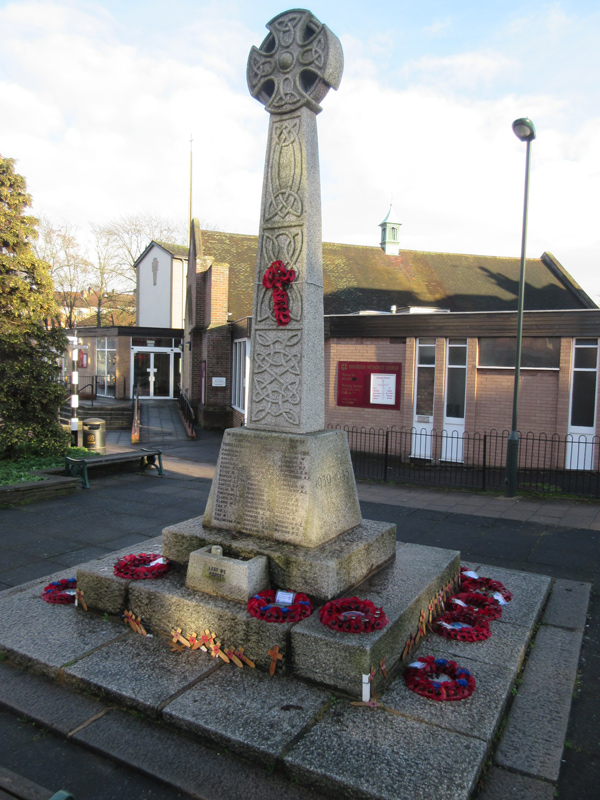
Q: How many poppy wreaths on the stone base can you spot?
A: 9